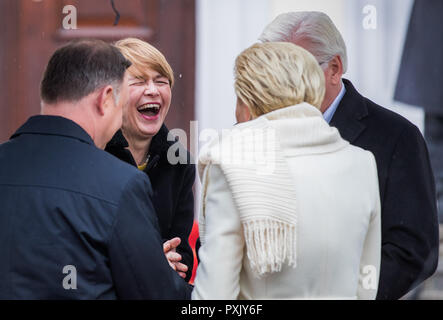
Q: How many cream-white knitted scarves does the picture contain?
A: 1